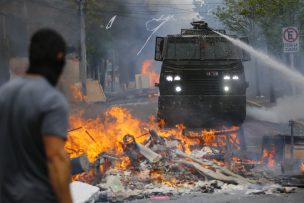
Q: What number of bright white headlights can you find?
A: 6